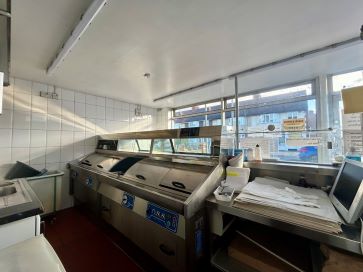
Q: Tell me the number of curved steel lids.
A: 4